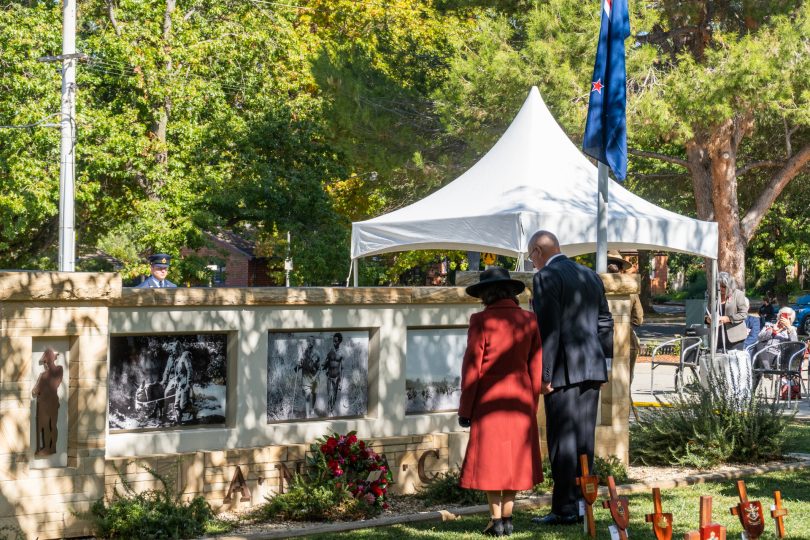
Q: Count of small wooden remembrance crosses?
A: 6